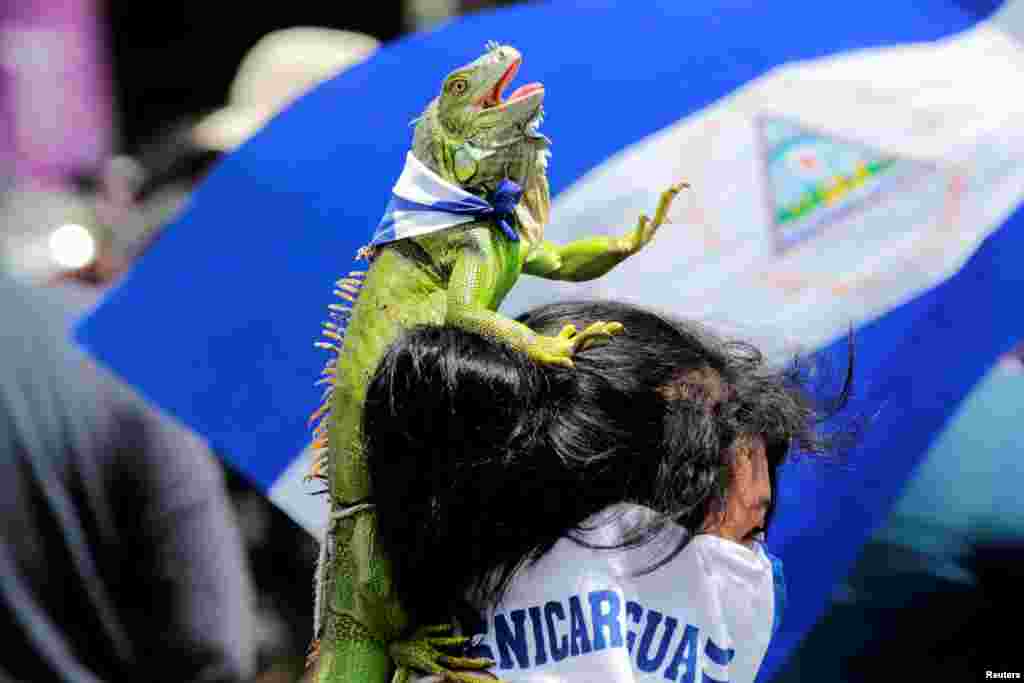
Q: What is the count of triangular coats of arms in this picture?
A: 1